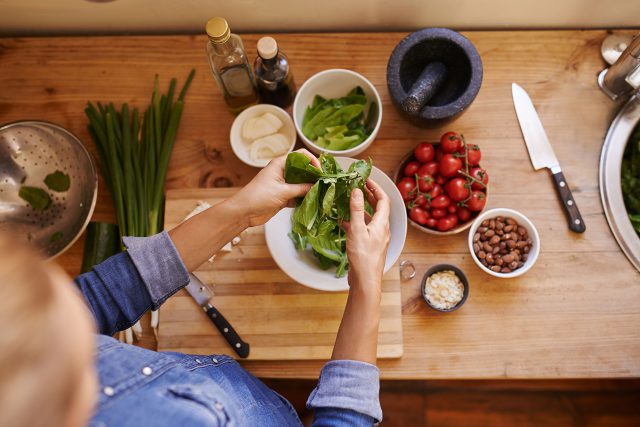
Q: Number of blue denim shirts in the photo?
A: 1